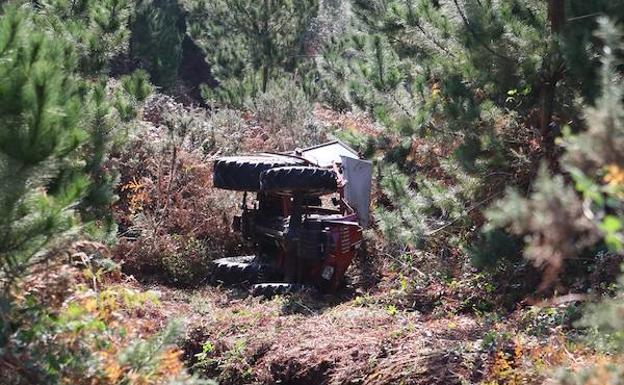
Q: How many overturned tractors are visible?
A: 1